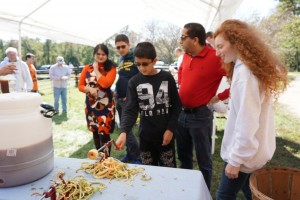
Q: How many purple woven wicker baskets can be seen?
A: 0